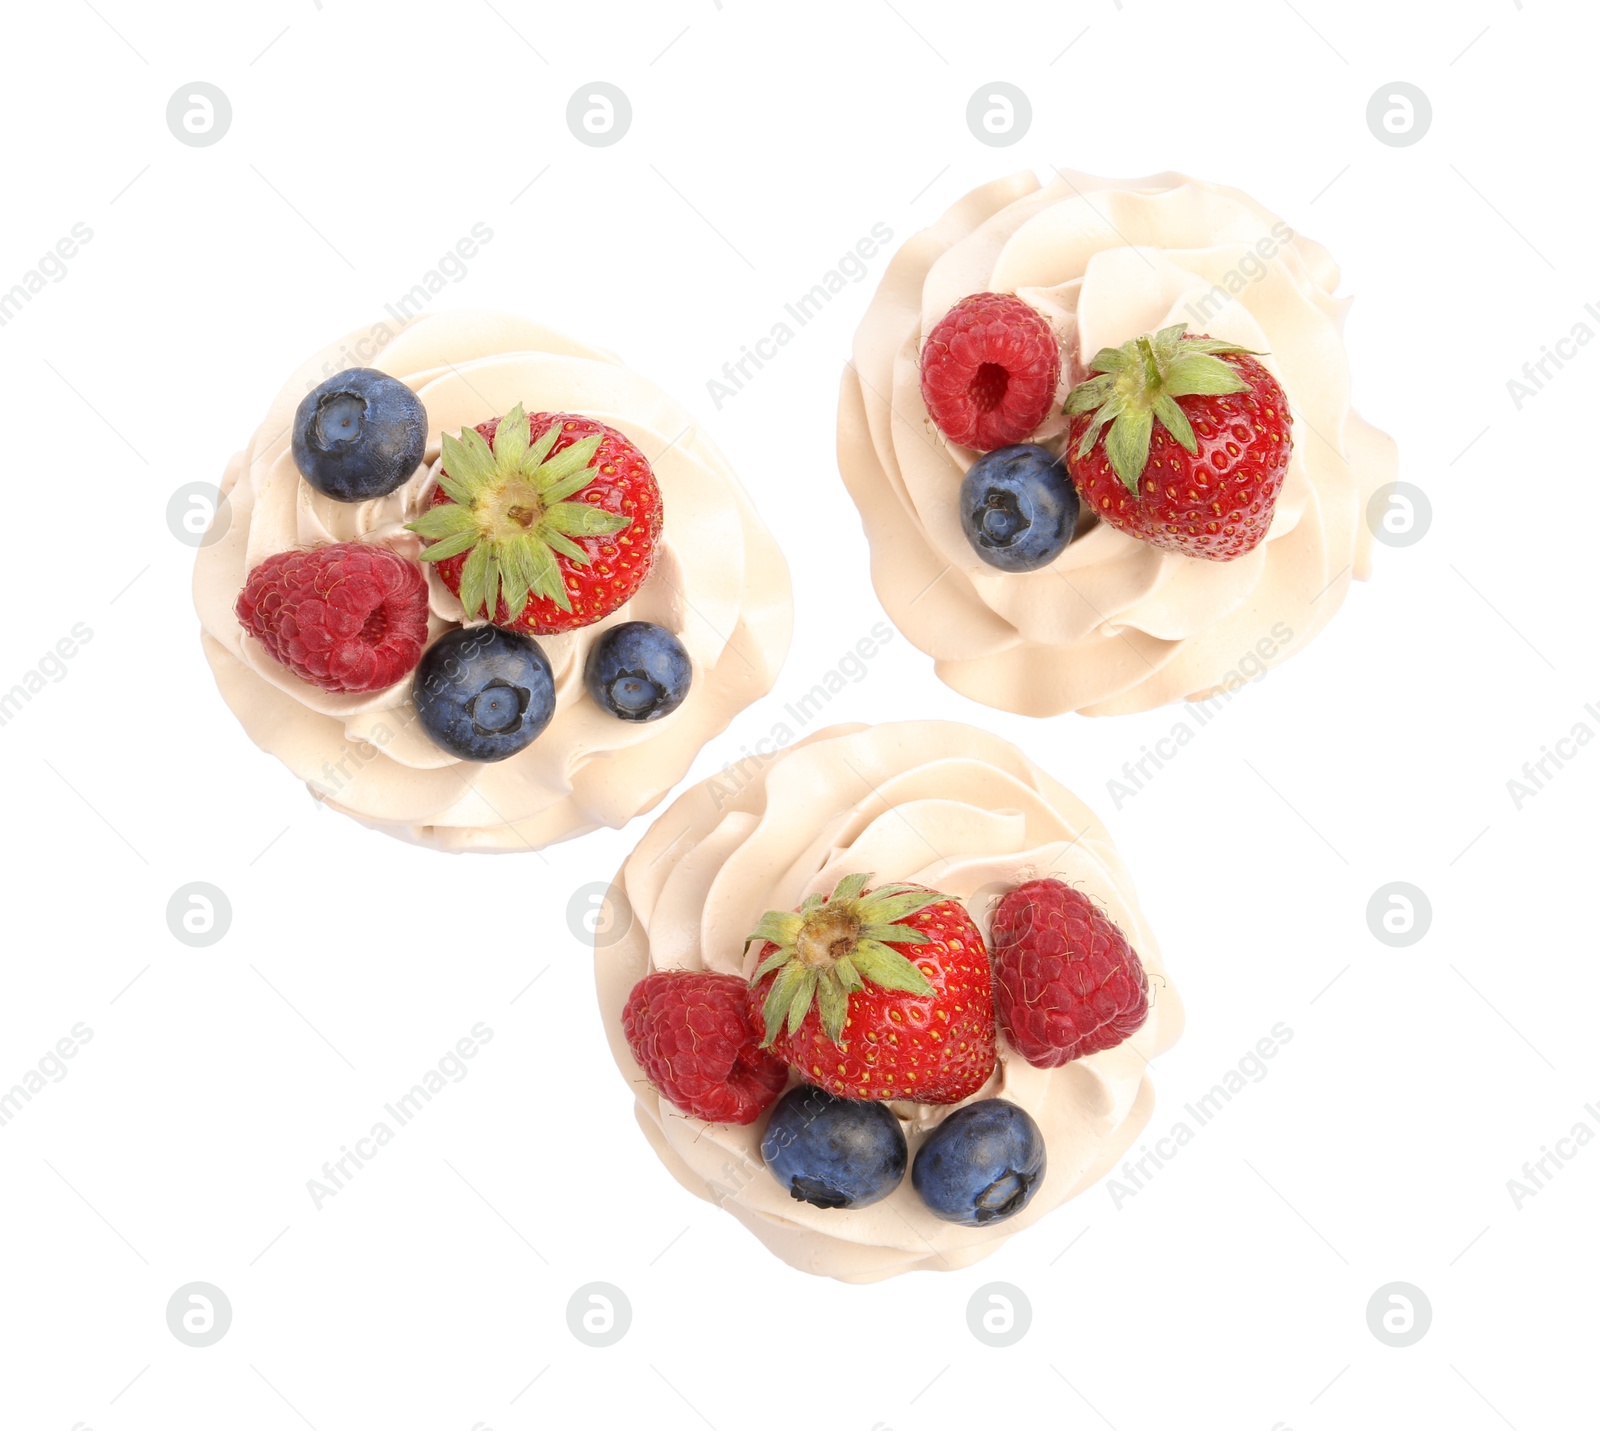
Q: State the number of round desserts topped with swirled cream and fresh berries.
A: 3